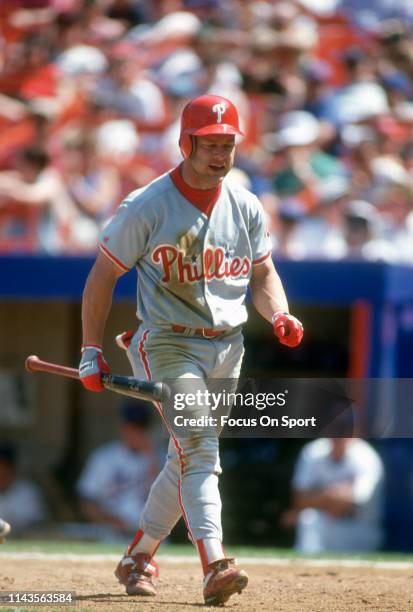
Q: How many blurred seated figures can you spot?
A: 3